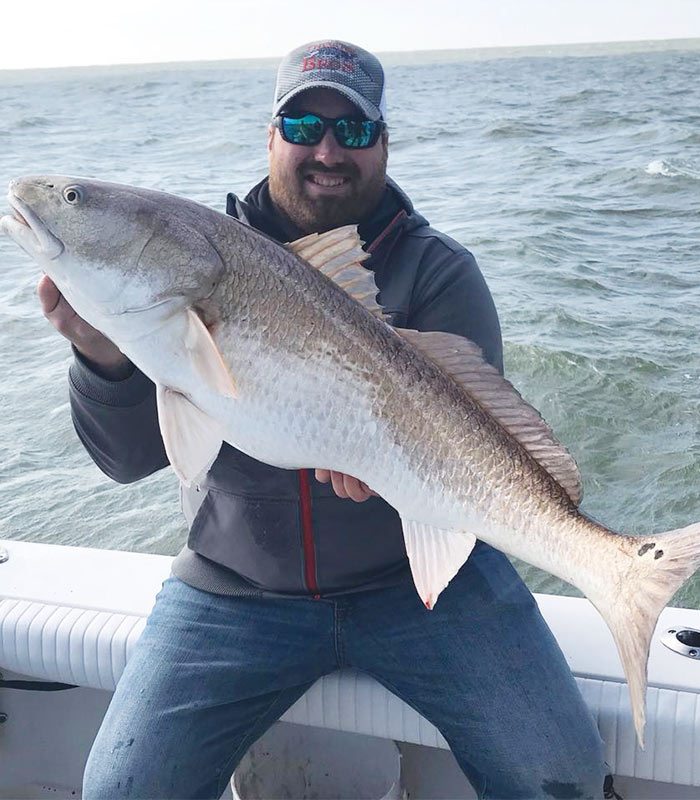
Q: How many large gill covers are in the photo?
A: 1